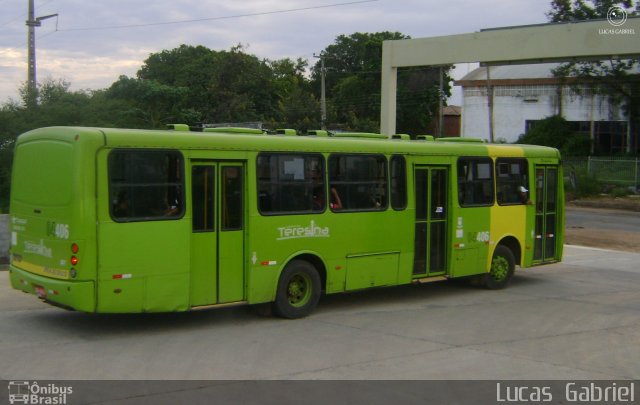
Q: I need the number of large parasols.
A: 0